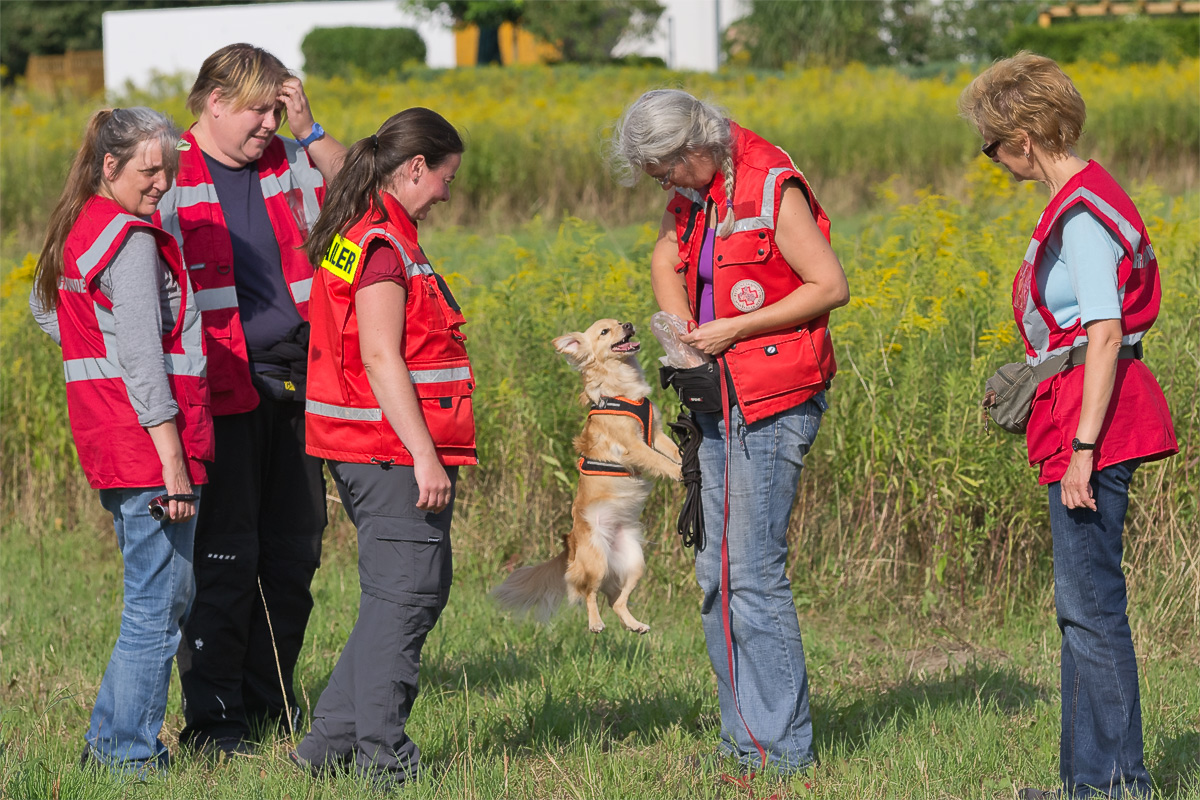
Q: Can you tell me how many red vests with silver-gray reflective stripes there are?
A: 5